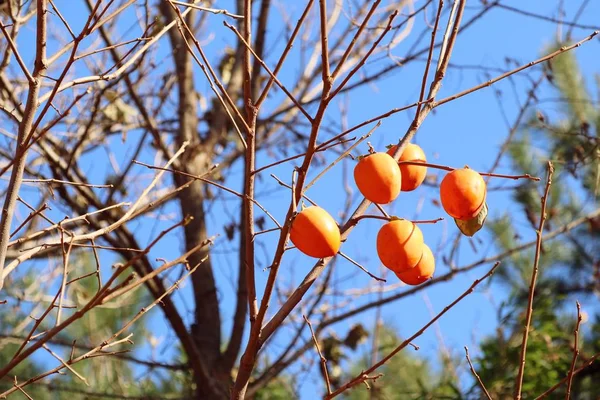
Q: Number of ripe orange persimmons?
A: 6